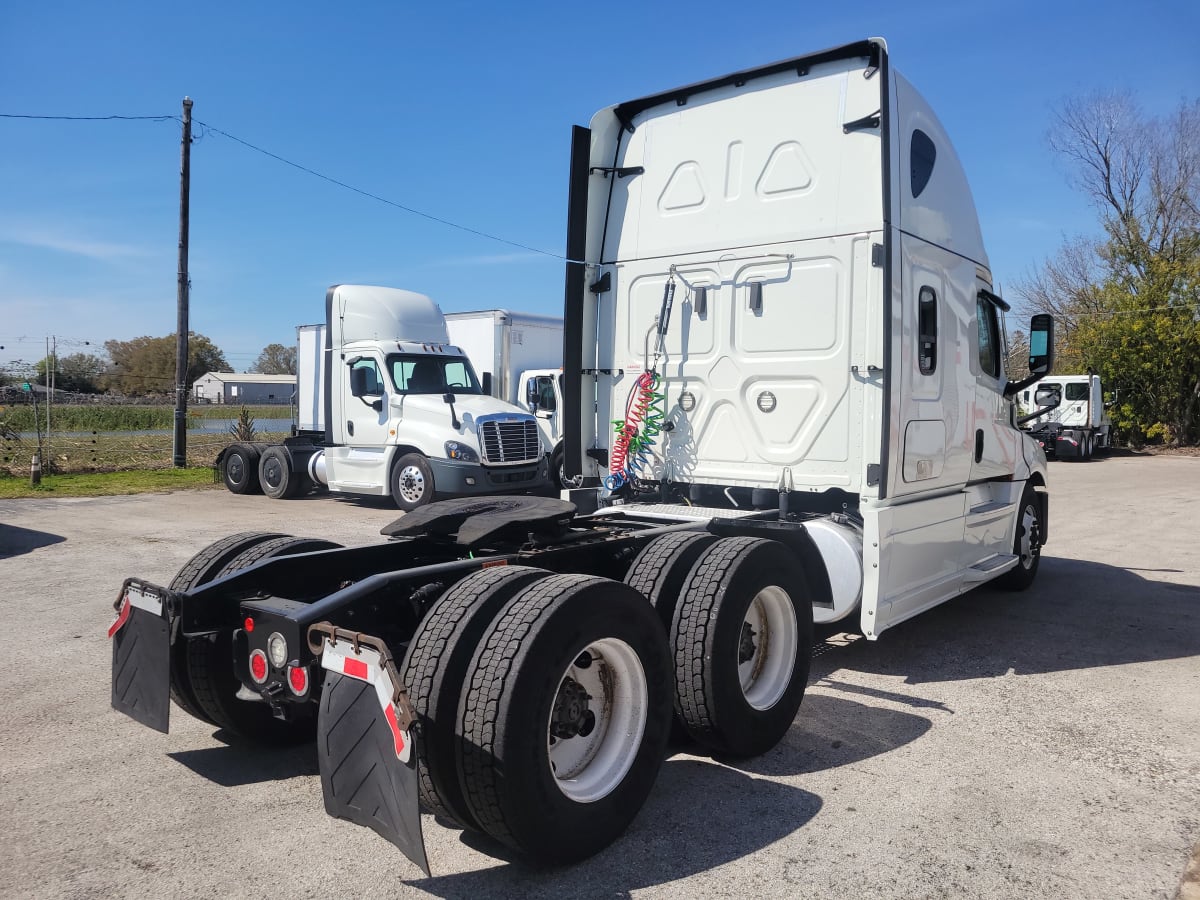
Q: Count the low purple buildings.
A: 0